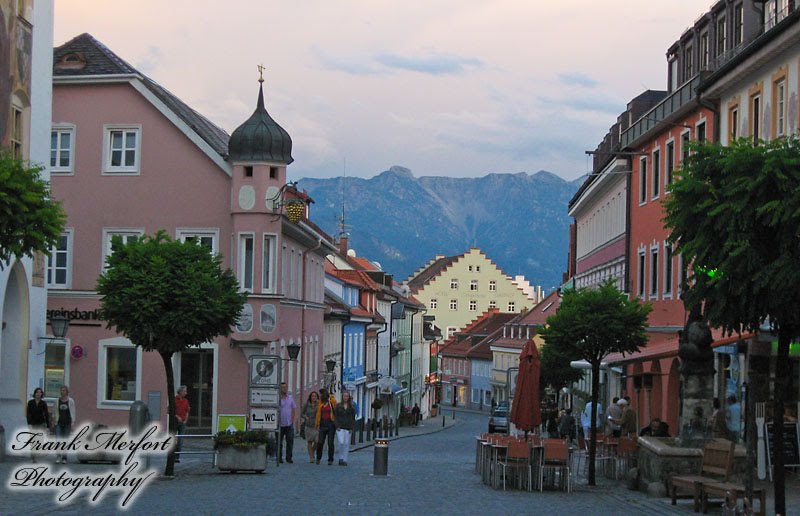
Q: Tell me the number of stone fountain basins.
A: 1